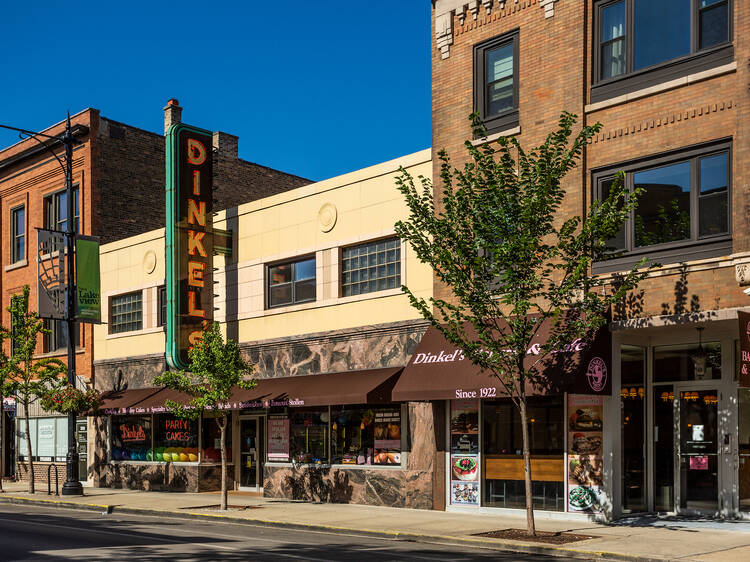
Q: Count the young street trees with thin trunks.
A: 3